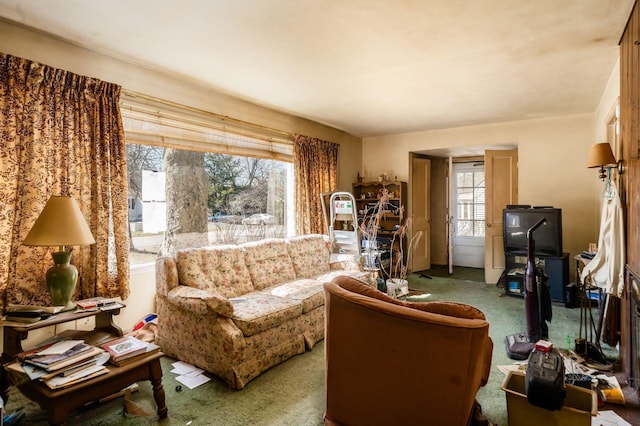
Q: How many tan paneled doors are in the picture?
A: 2